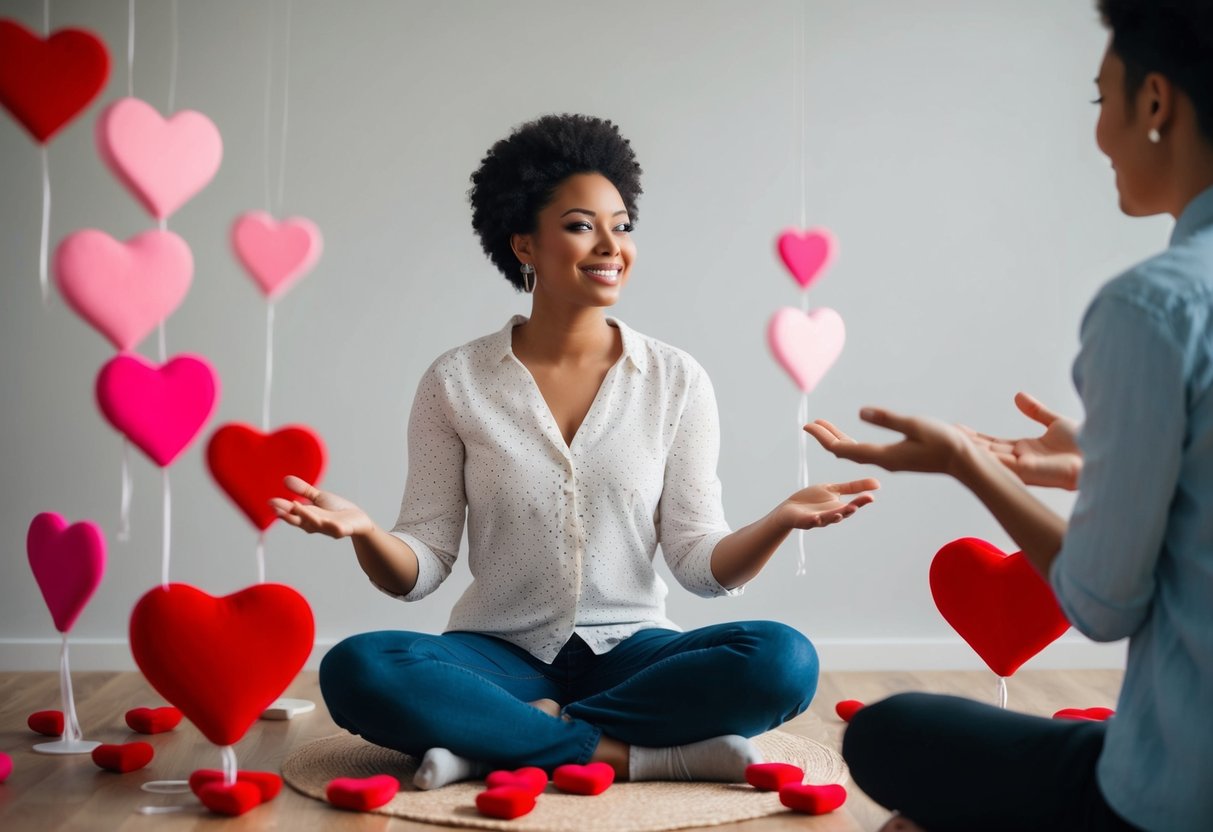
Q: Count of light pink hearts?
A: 4